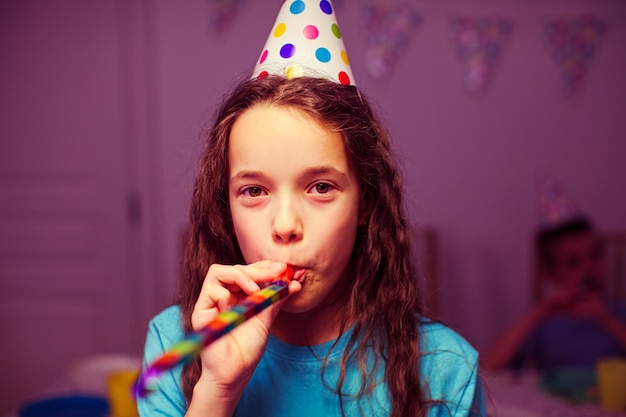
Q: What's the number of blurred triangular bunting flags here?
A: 4